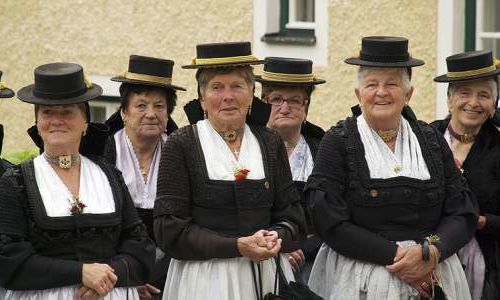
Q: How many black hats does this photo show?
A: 7